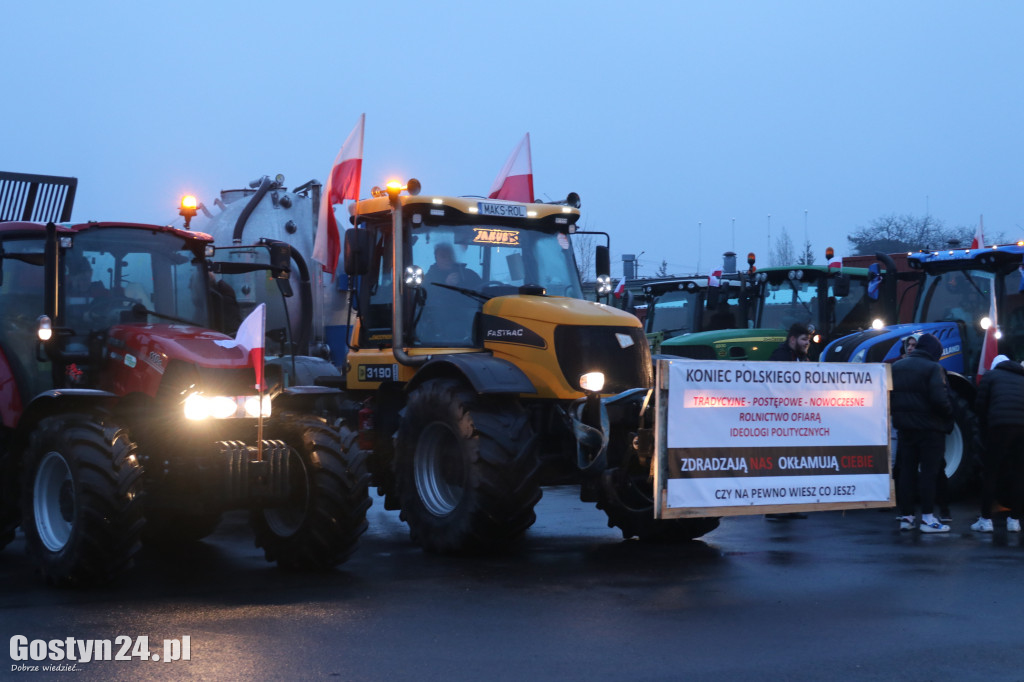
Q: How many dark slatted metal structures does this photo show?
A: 1